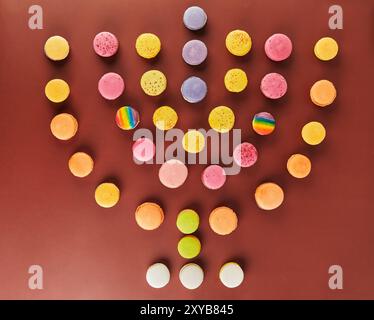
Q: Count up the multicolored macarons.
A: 2